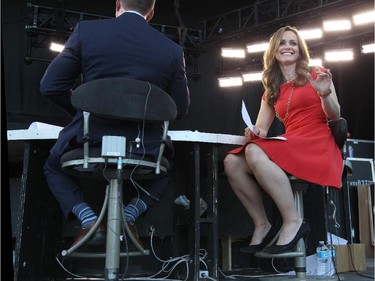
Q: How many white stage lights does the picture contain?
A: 11